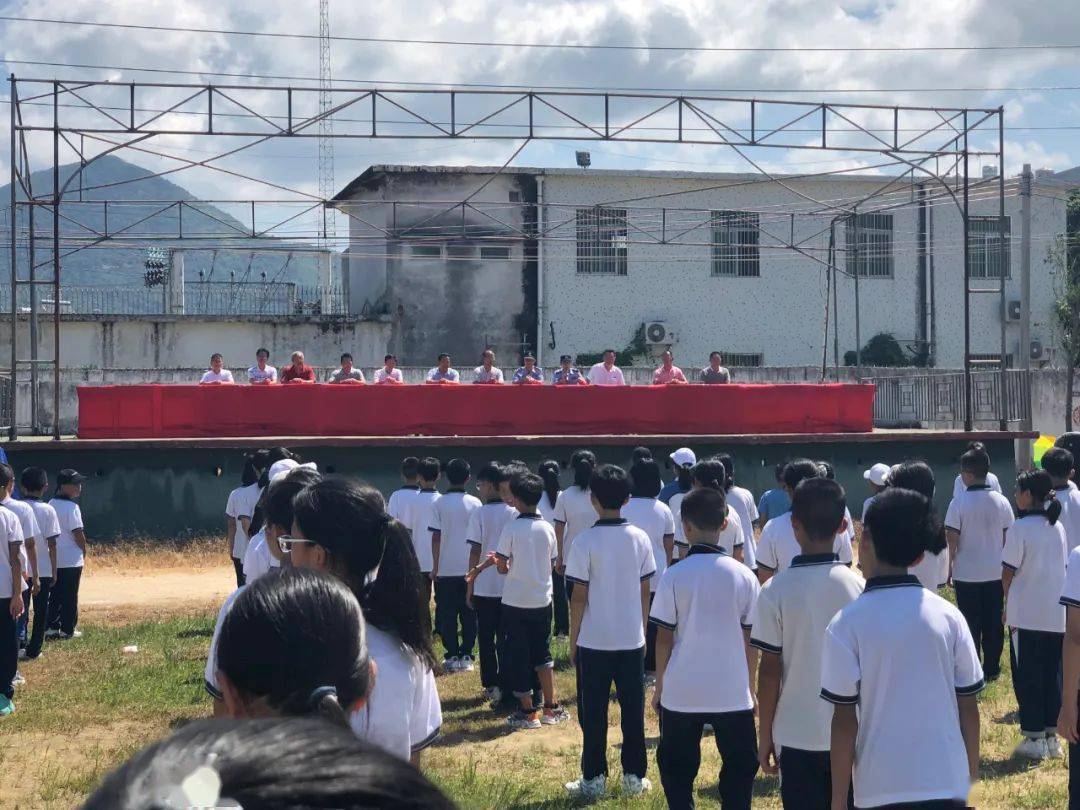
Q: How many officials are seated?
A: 12